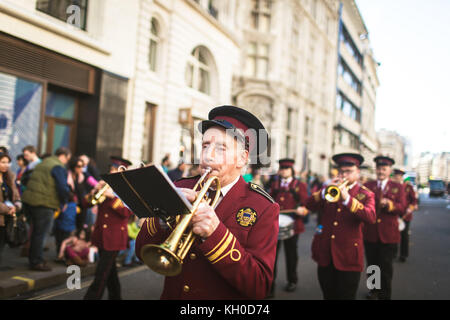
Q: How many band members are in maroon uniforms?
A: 6